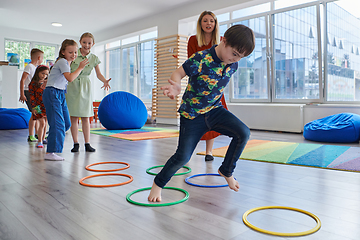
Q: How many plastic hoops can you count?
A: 6